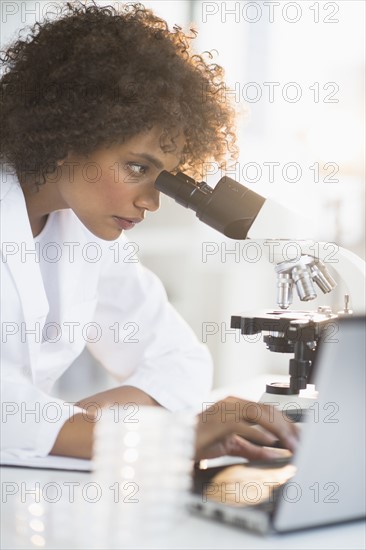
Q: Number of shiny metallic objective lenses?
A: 3